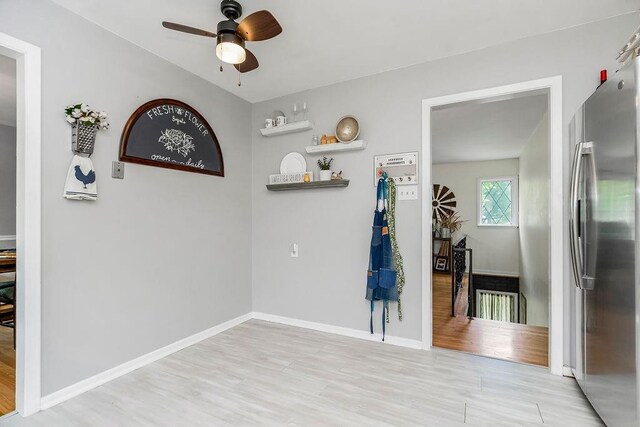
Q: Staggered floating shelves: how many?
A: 3